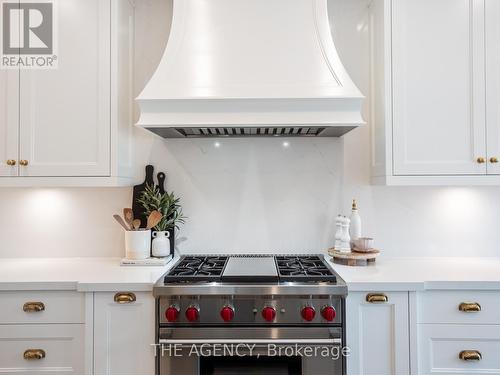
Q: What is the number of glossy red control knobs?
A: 6